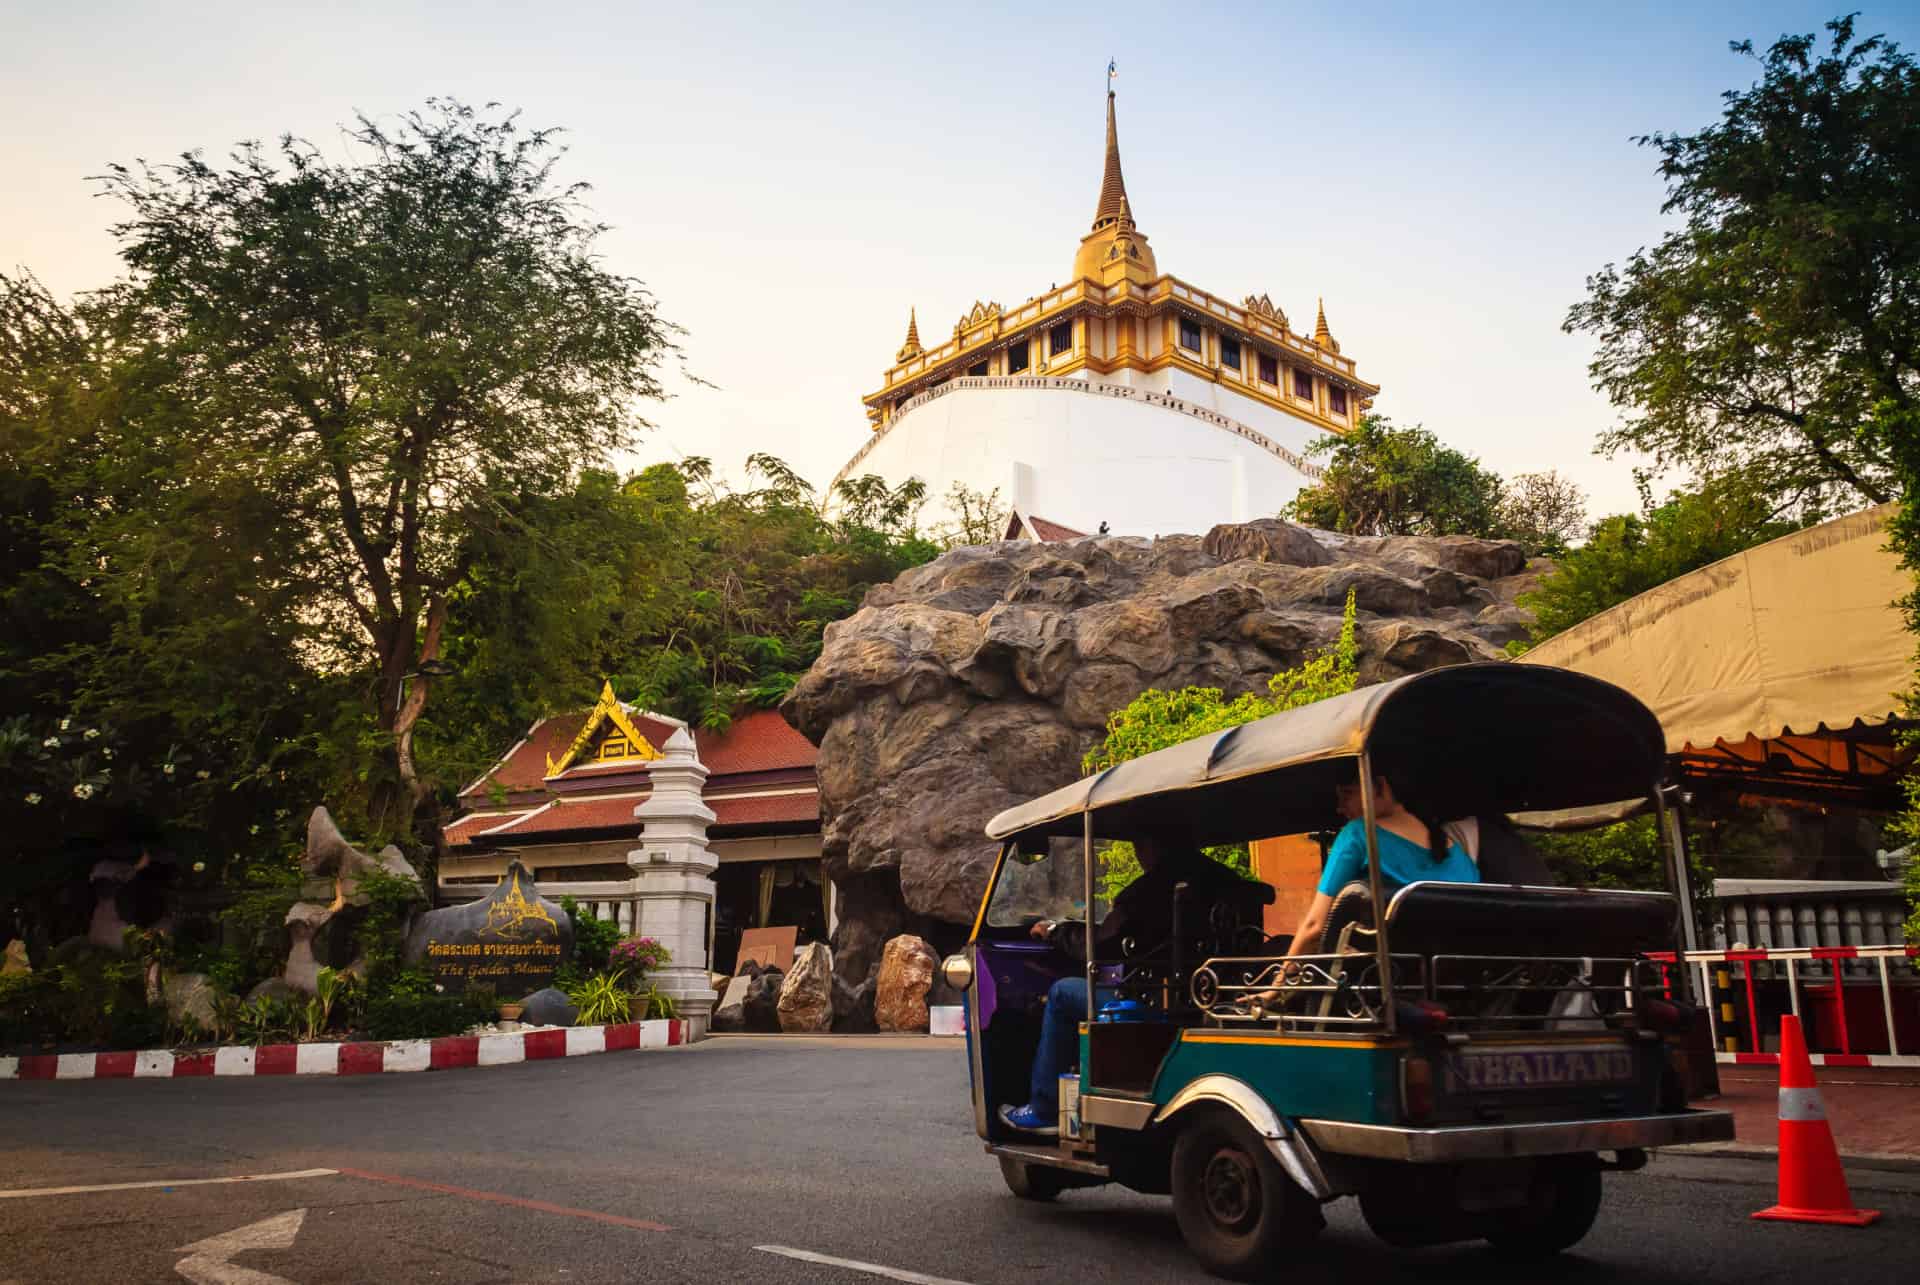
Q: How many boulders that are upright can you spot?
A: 2